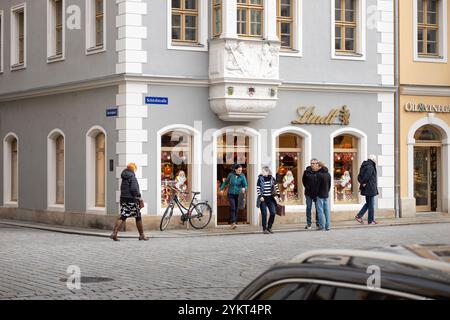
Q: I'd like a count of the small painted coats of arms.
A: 3